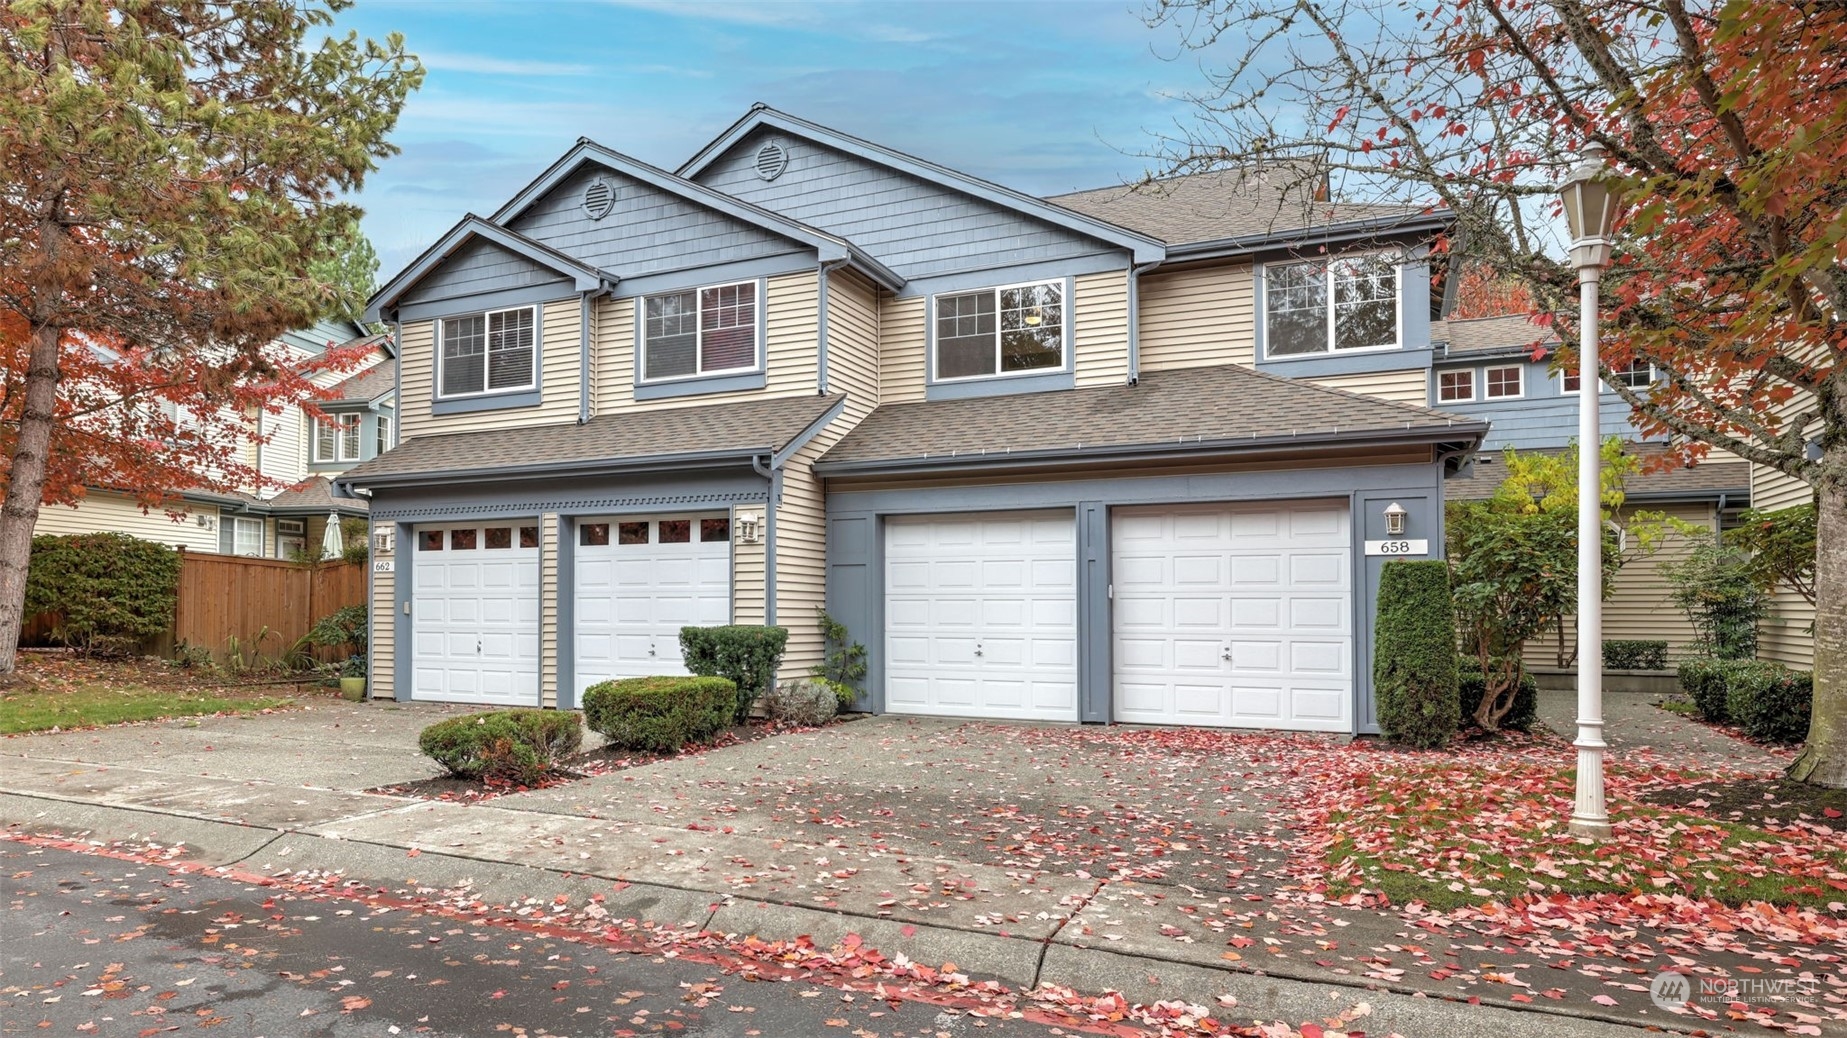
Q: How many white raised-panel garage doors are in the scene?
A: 4